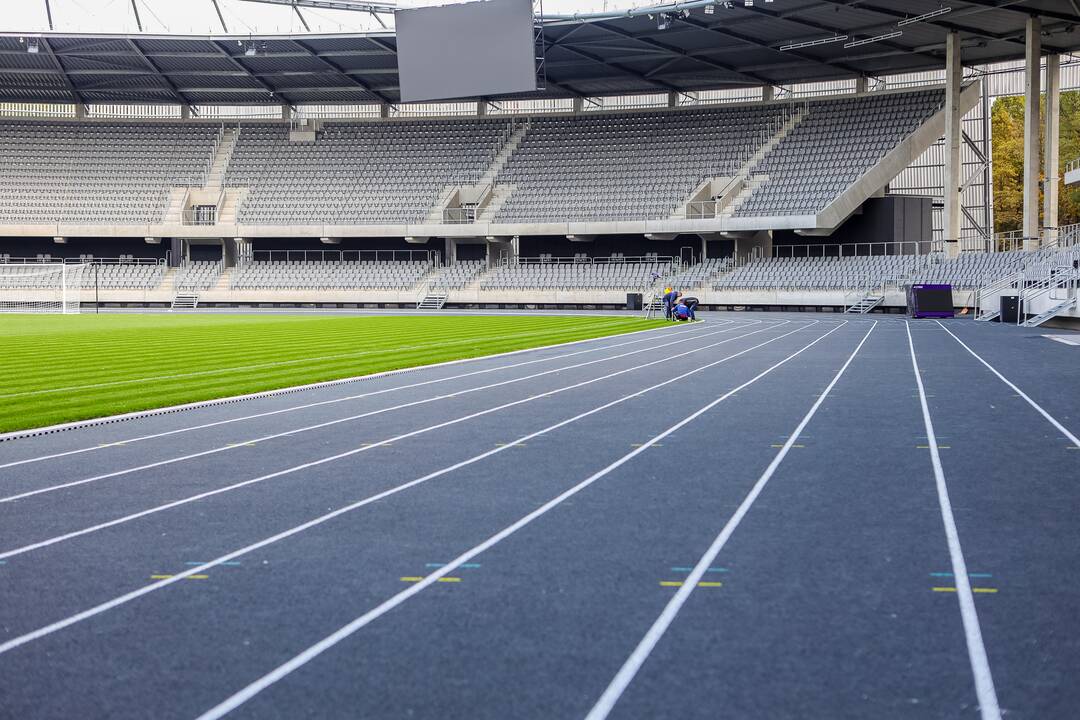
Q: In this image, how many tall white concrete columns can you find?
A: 3